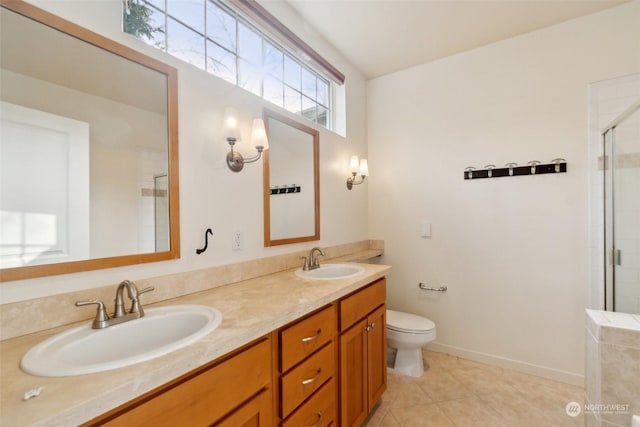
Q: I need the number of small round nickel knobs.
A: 2